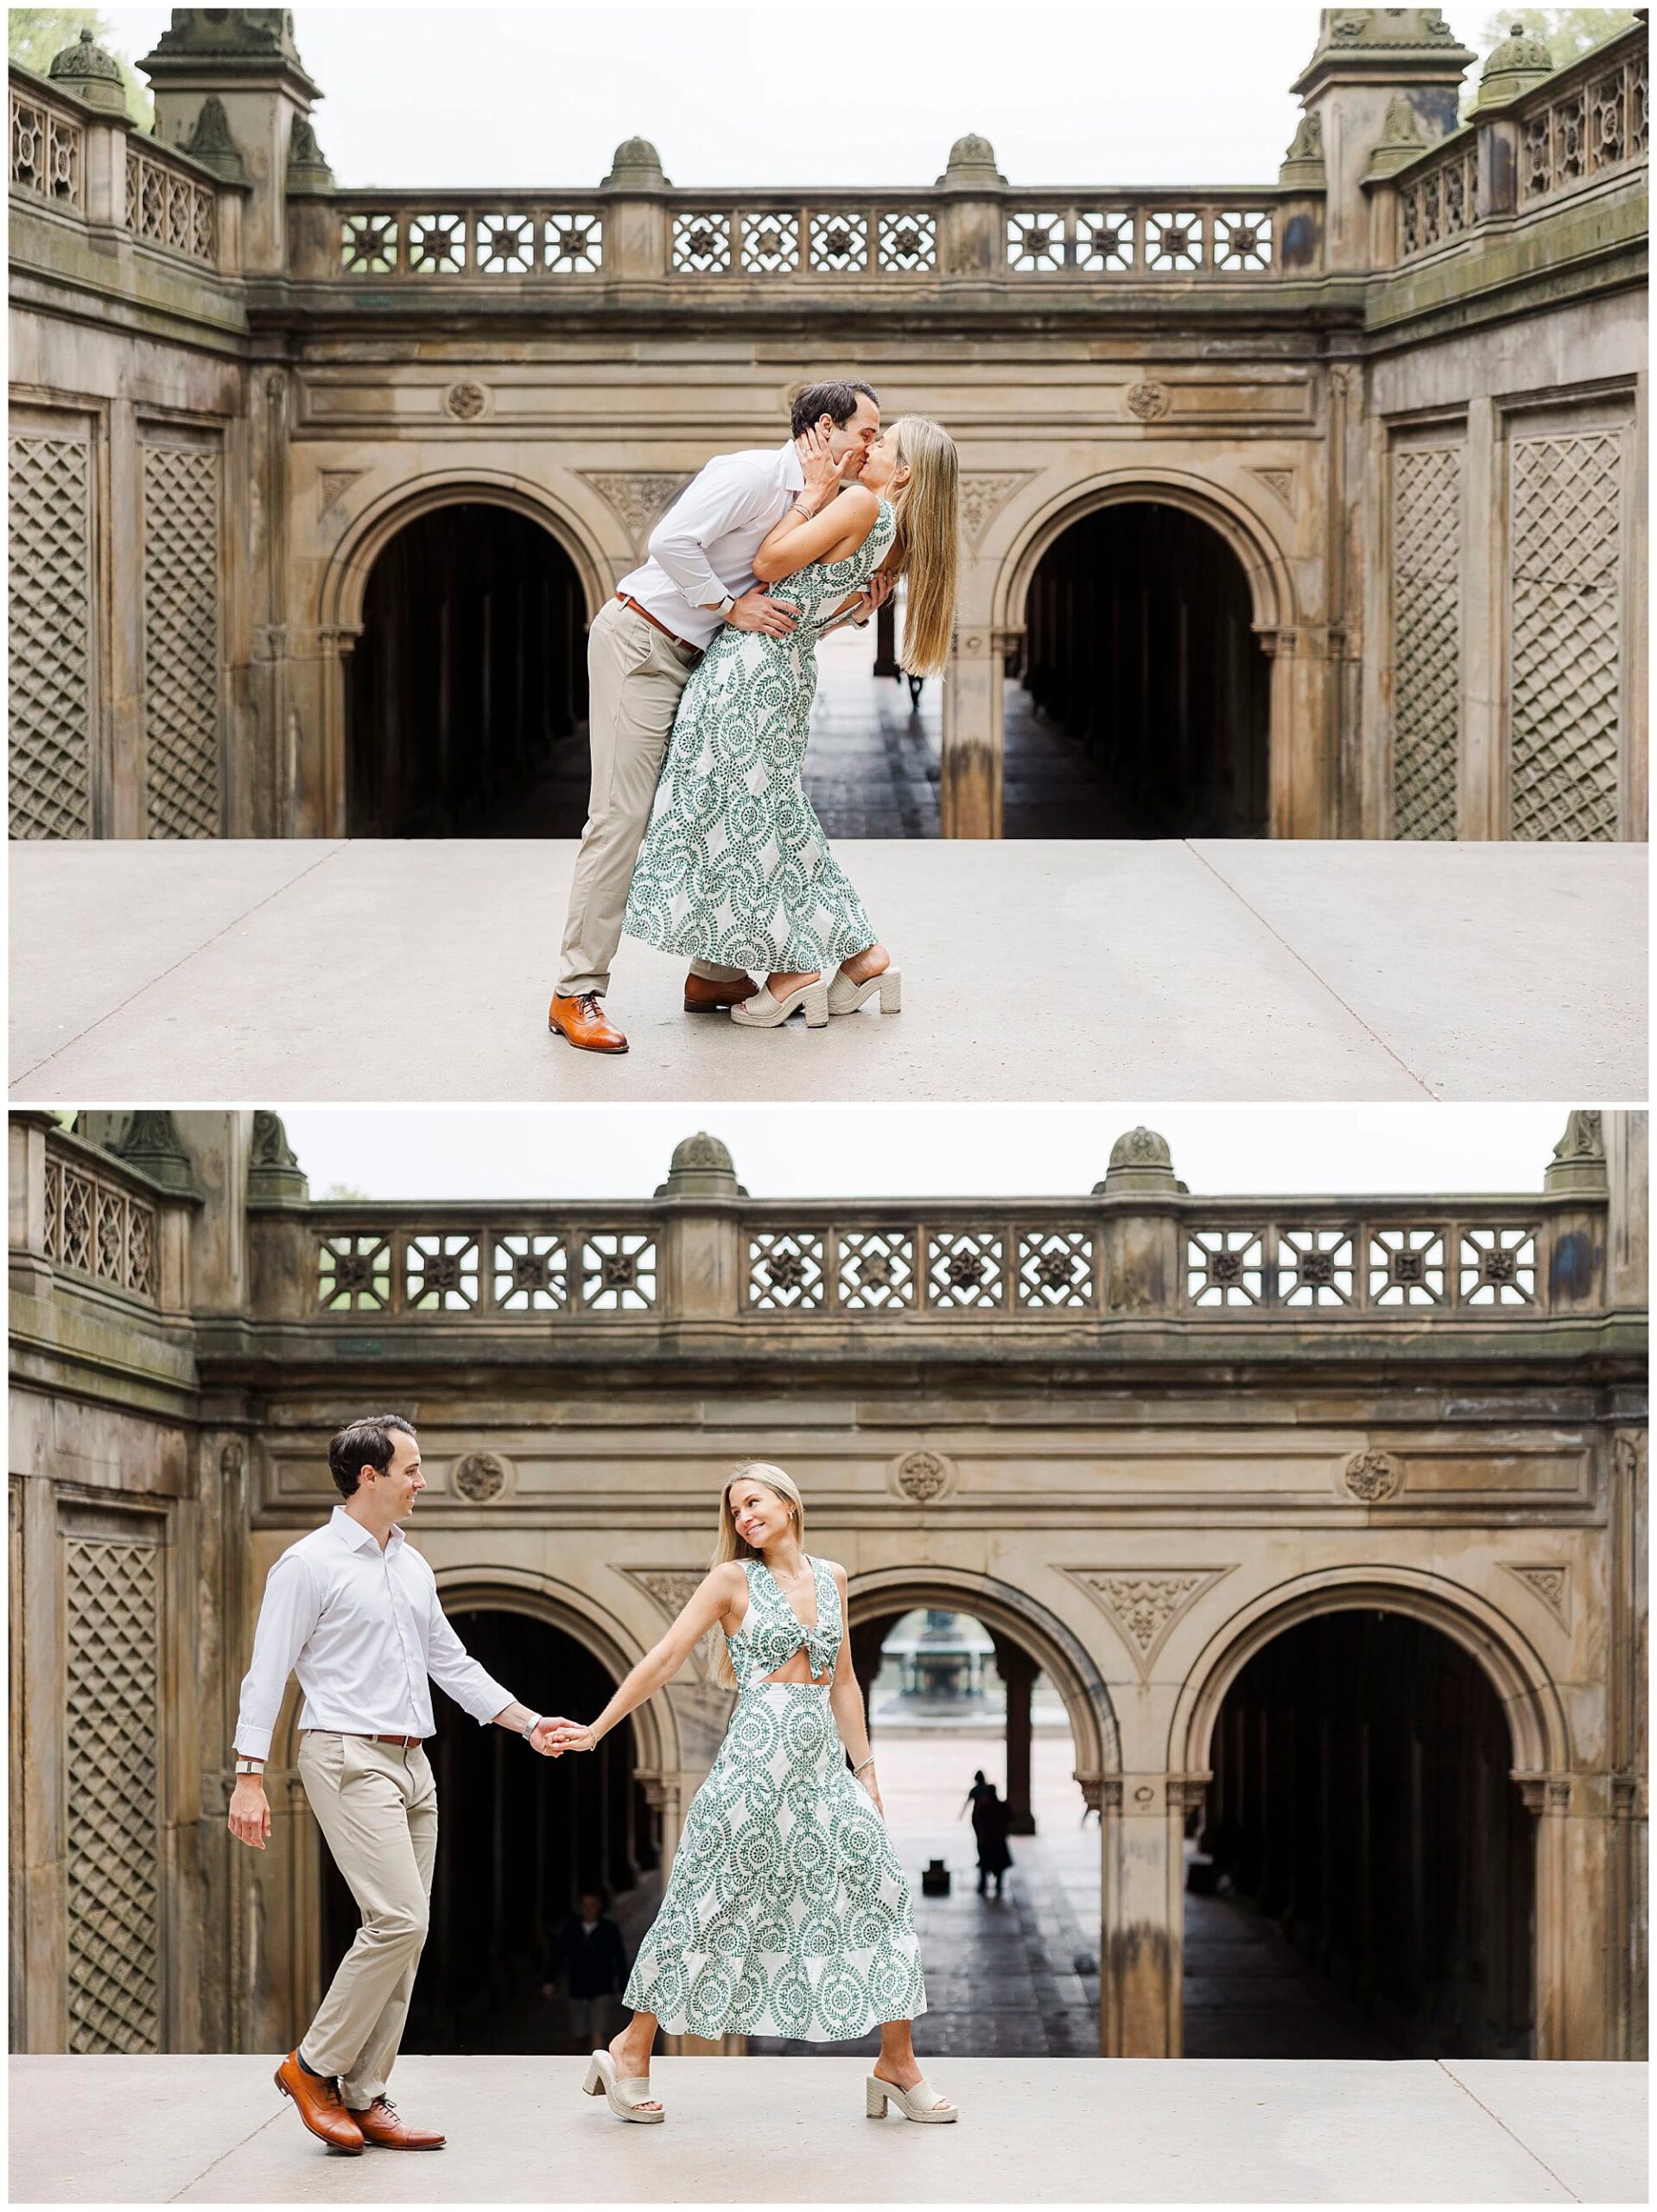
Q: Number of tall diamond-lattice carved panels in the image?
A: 5